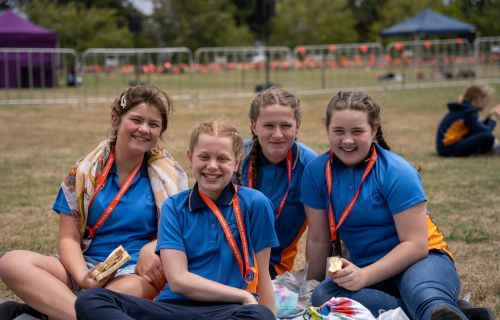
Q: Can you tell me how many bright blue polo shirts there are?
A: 4